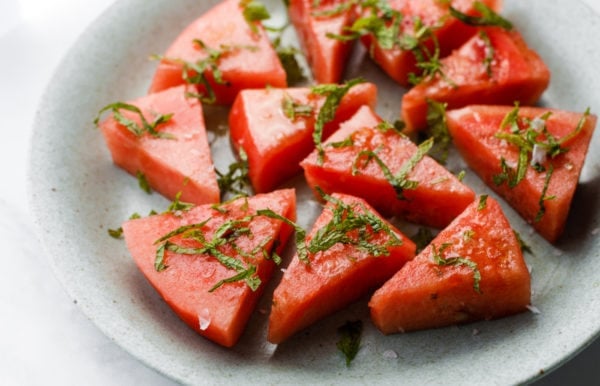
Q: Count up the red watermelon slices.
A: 11